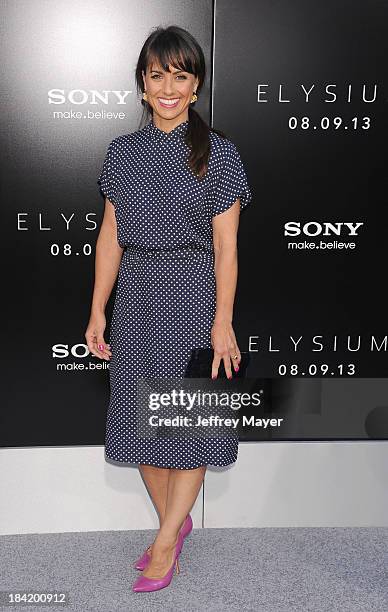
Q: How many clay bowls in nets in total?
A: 0